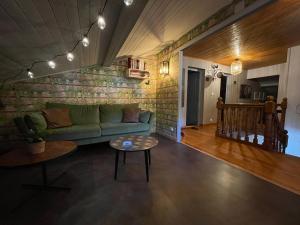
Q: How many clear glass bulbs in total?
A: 6